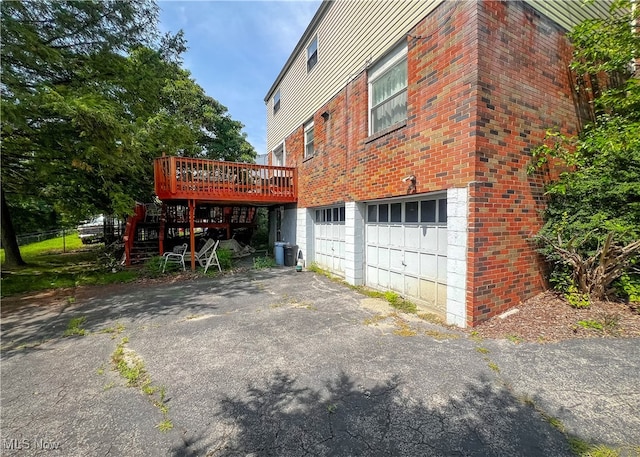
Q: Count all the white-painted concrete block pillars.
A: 3